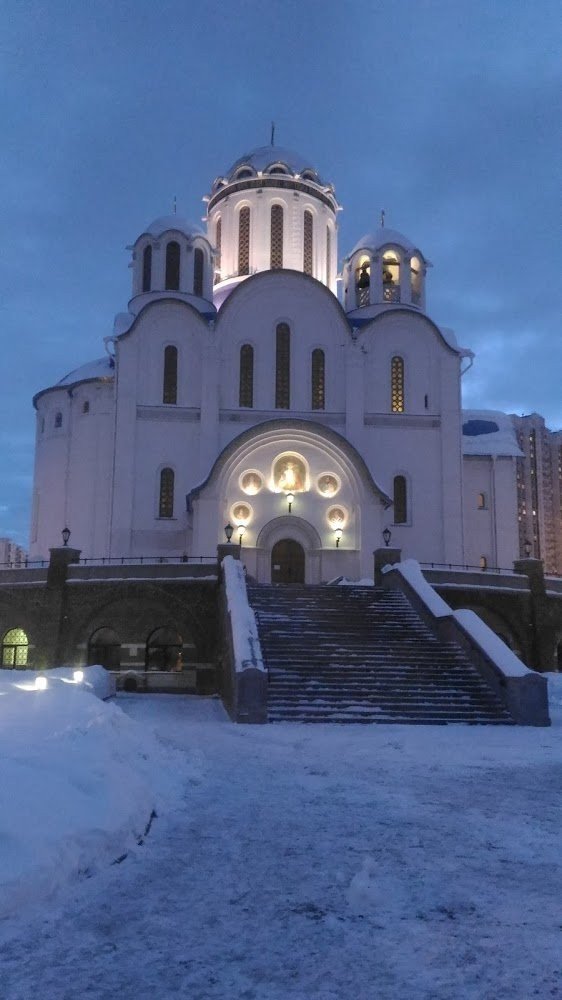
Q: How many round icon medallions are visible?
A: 4